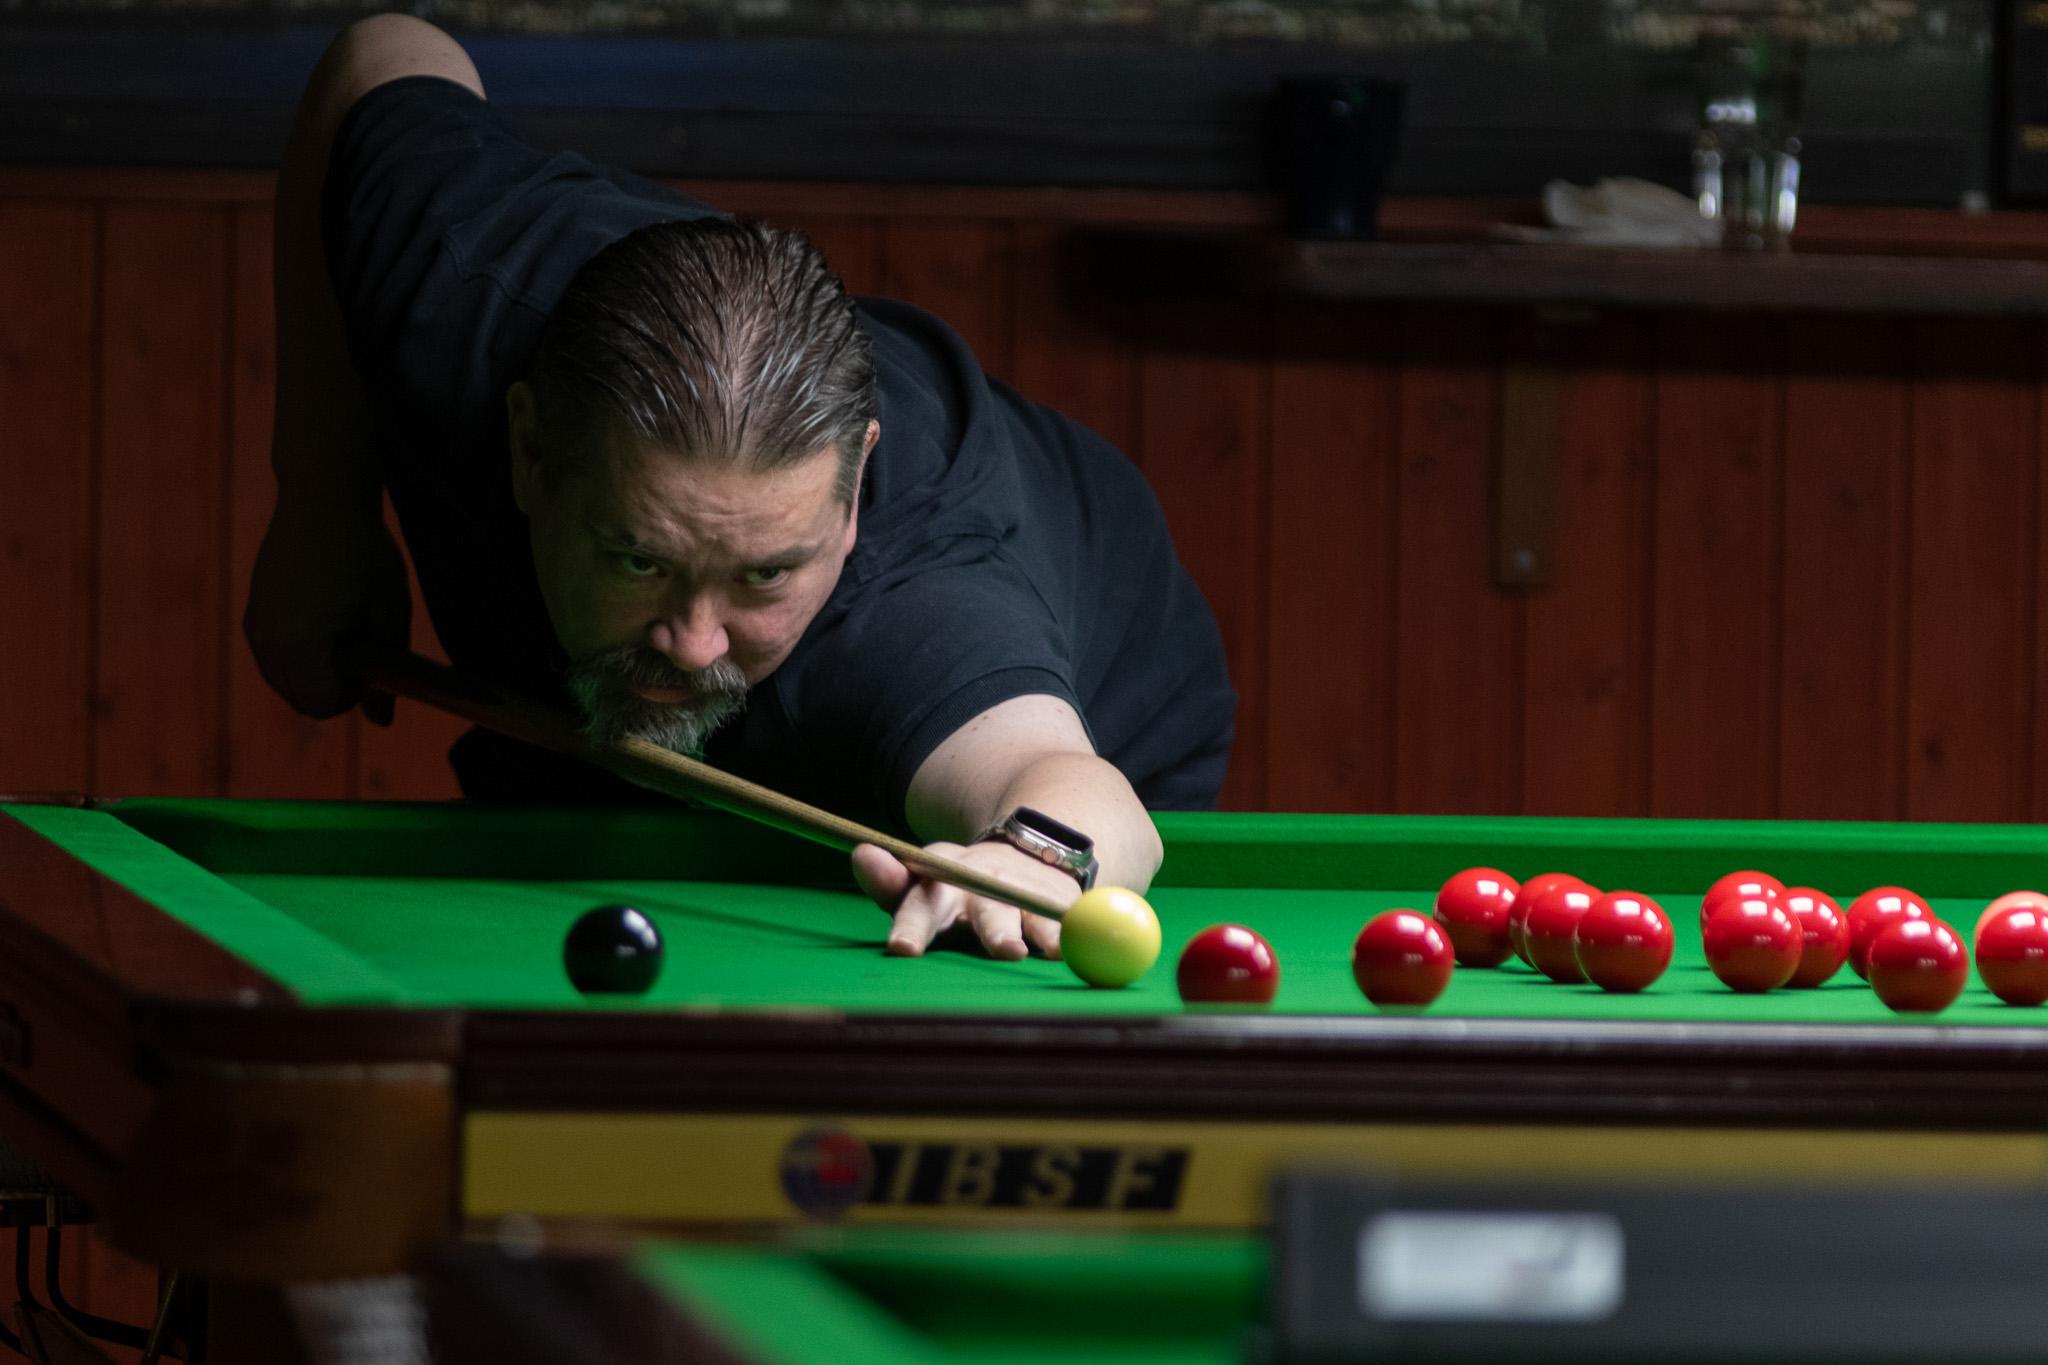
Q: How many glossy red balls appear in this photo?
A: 12